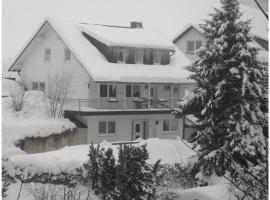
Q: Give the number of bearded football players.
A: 0